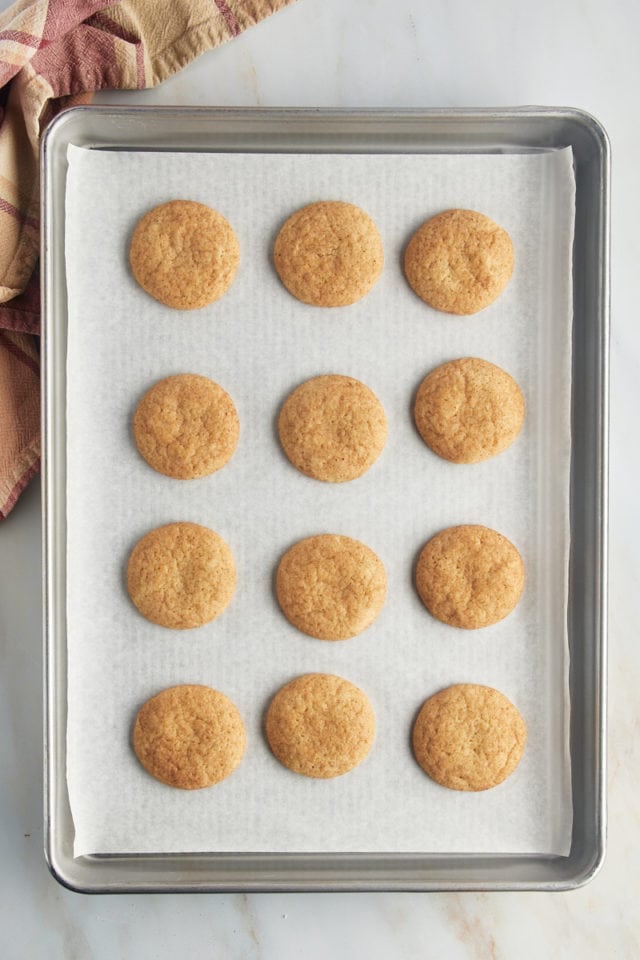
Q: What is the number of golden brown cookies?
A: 12